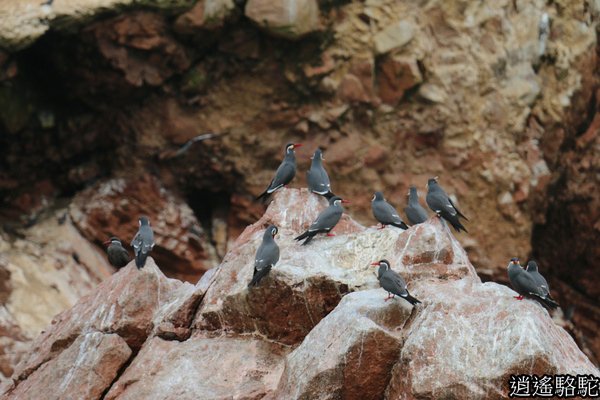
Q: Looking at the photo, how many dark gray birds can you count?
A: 12